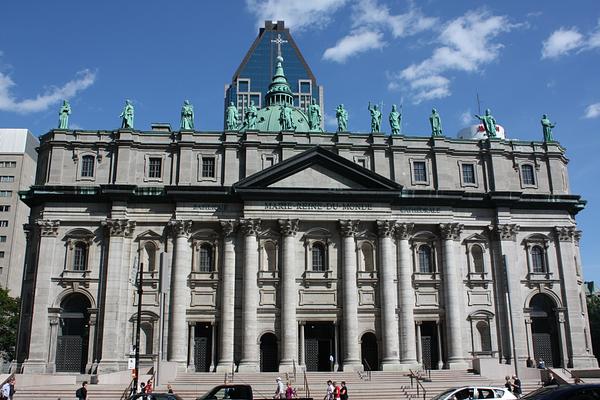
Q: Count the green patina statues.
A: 13